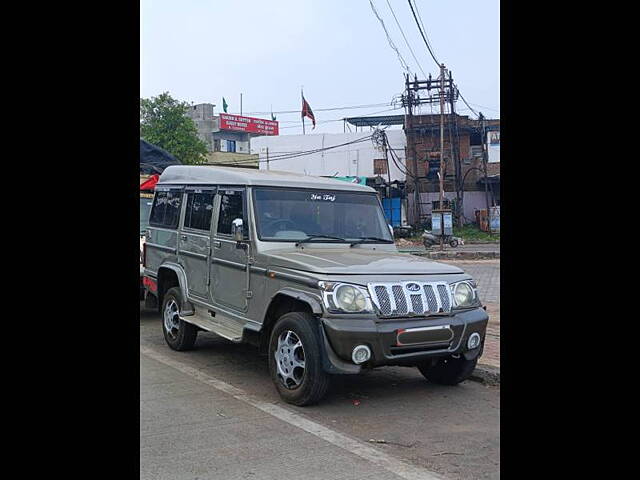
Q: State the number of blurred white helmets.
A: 0